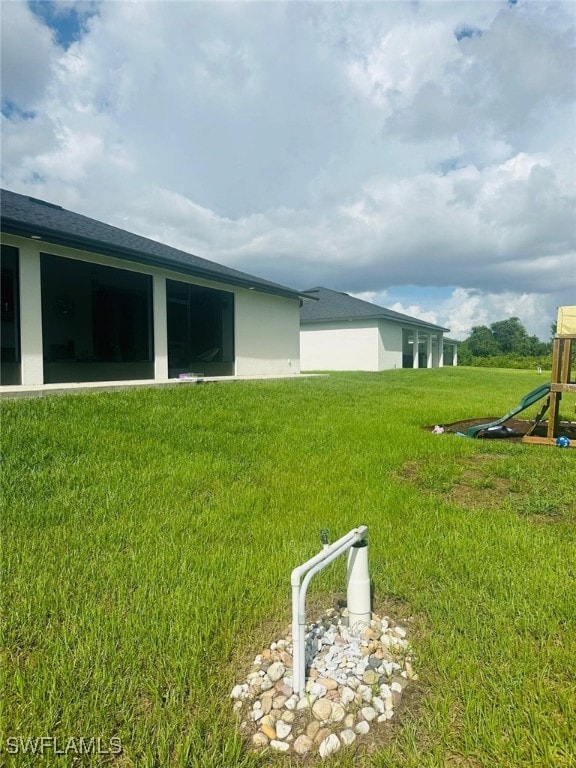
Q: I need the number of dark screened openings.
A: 3